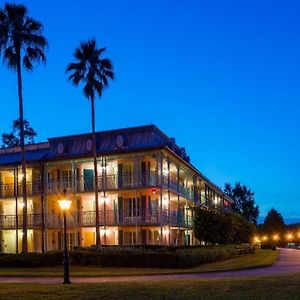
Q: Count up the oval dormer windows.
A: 3